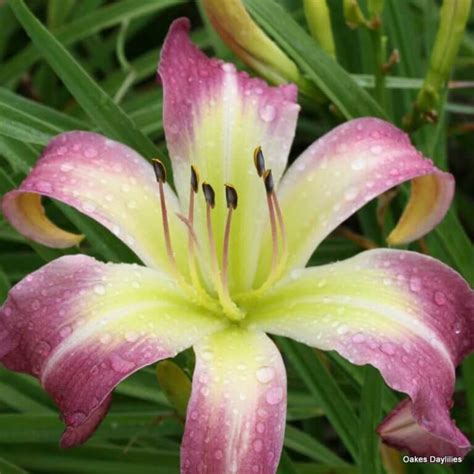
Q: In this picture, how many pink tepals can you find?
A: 6